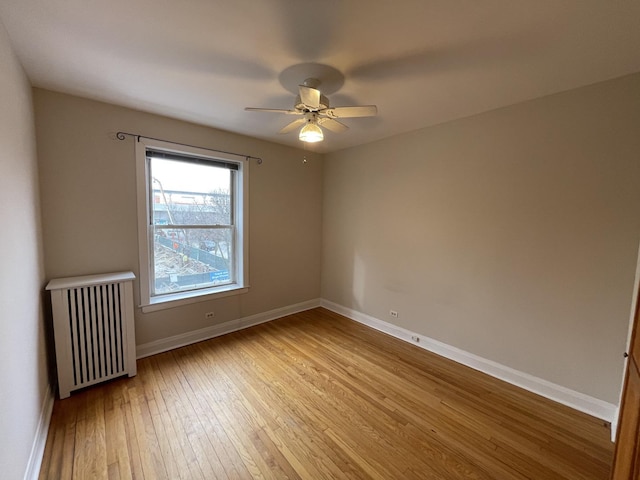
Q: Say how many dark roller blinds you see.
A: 1